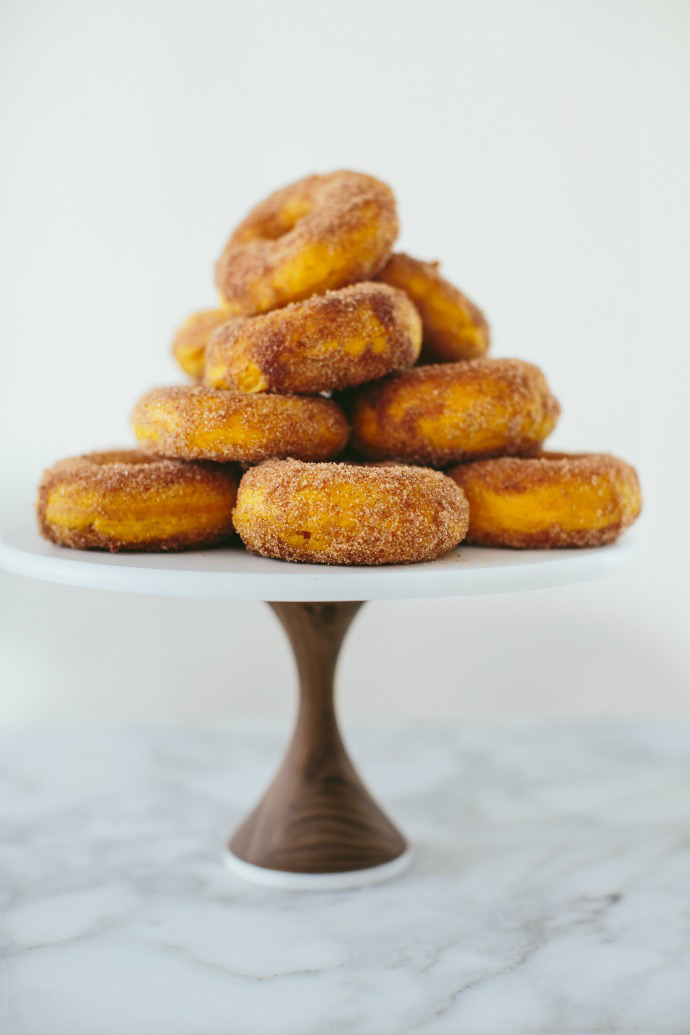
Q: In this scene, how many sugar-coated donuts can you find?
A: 9